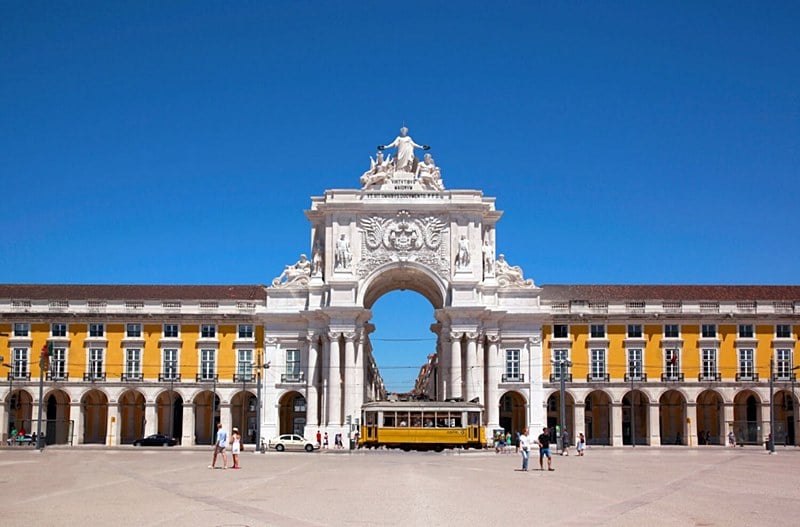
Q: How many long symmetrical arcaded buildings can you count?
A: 2